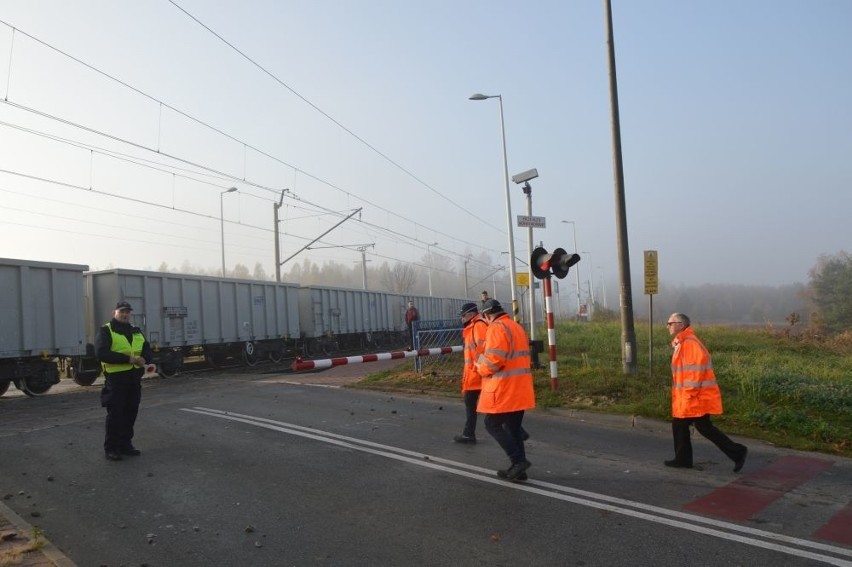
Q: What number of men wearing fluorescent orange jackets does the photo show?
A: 3